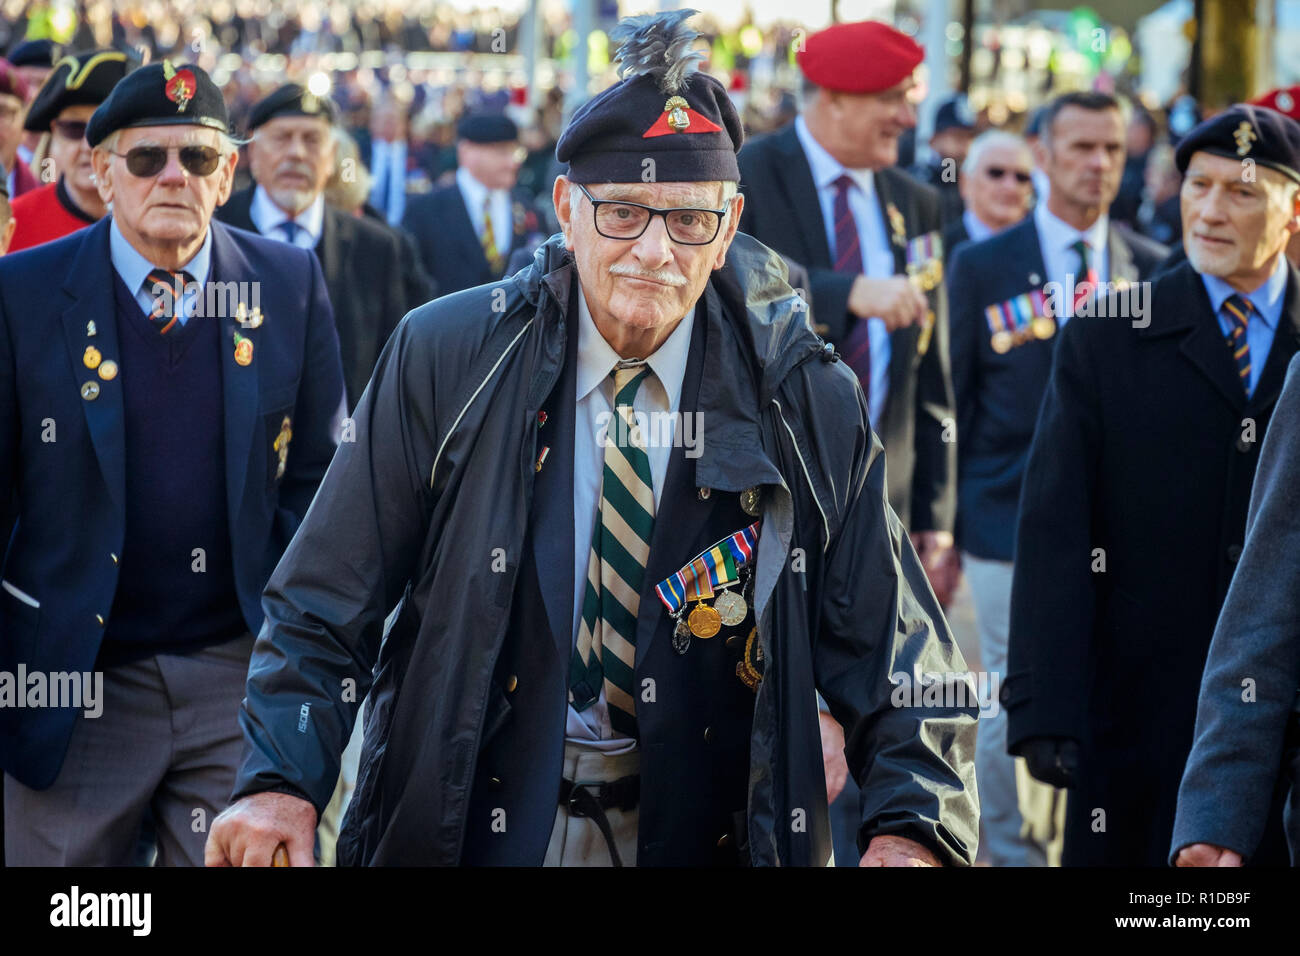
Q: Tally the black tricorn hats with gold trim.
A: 1